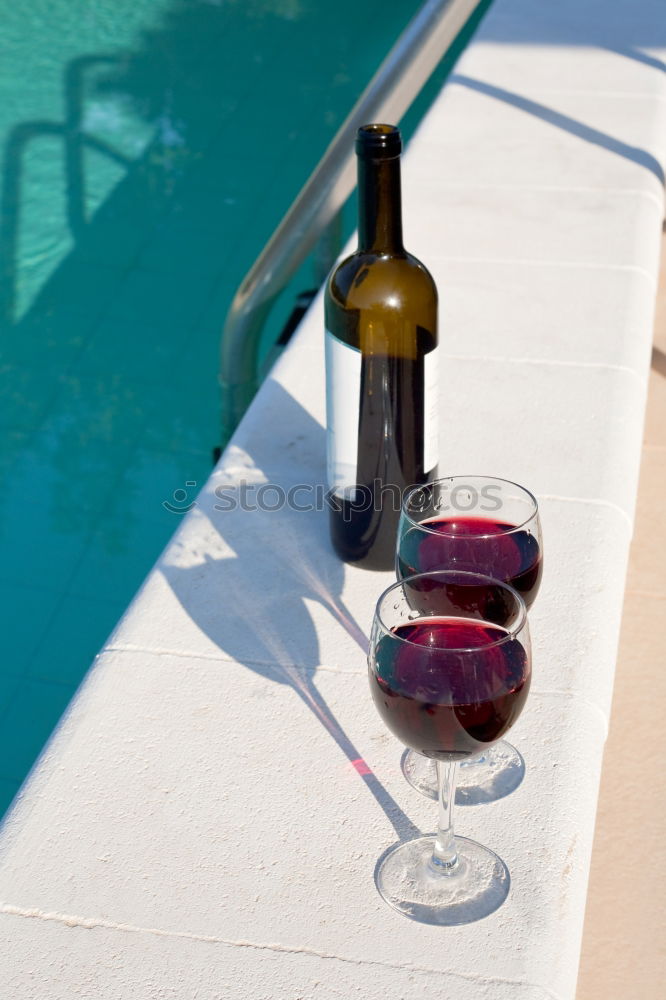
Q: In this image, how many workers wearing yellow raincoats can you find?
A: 0